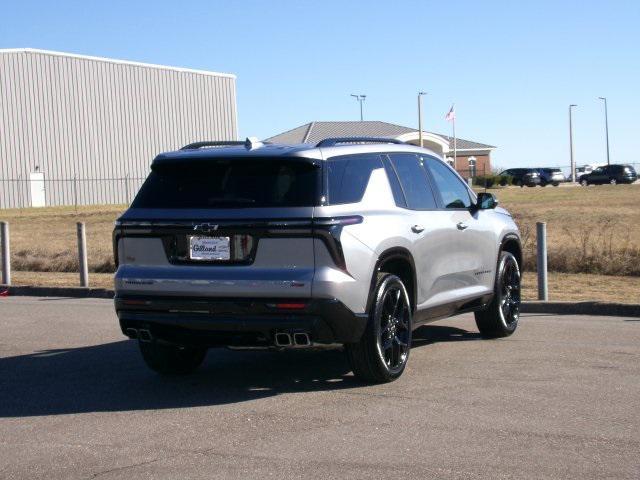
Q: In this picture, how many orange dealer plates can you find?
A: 0